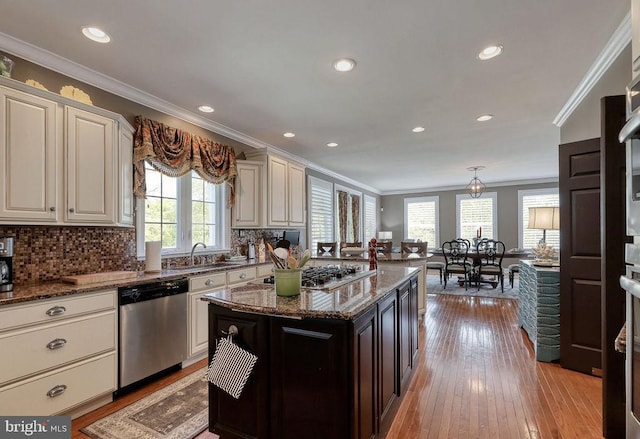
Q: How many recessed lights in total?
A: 8